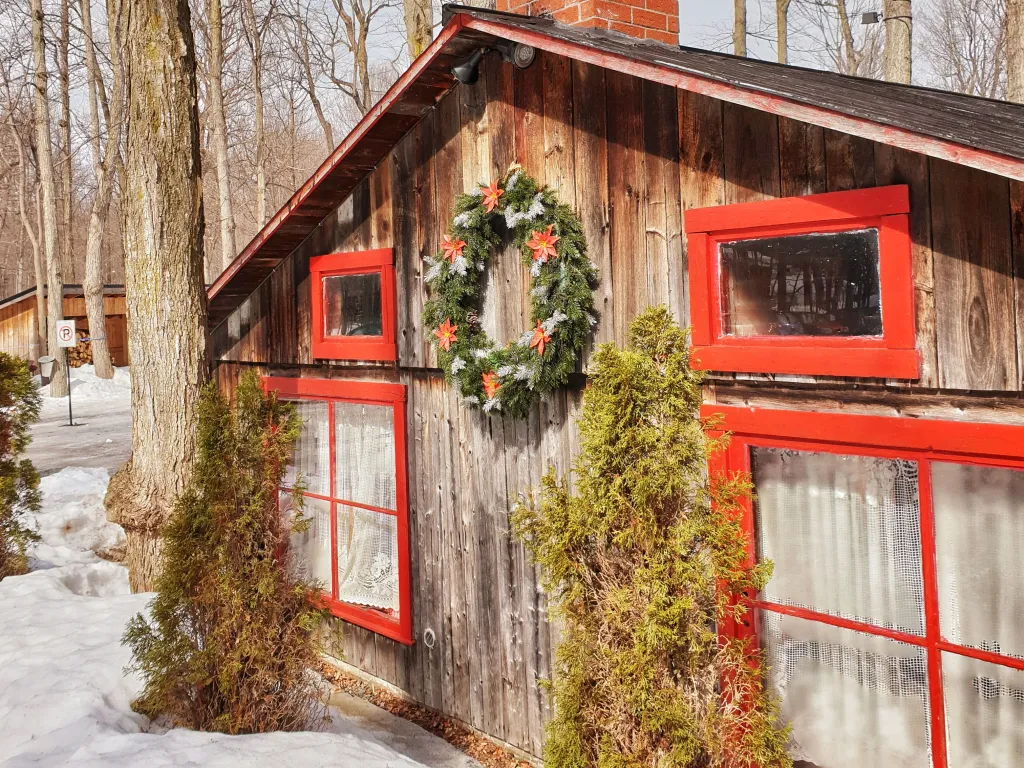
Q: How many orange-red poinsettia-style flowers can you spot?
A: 6